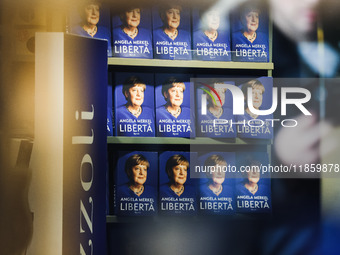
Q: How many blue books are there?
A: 13